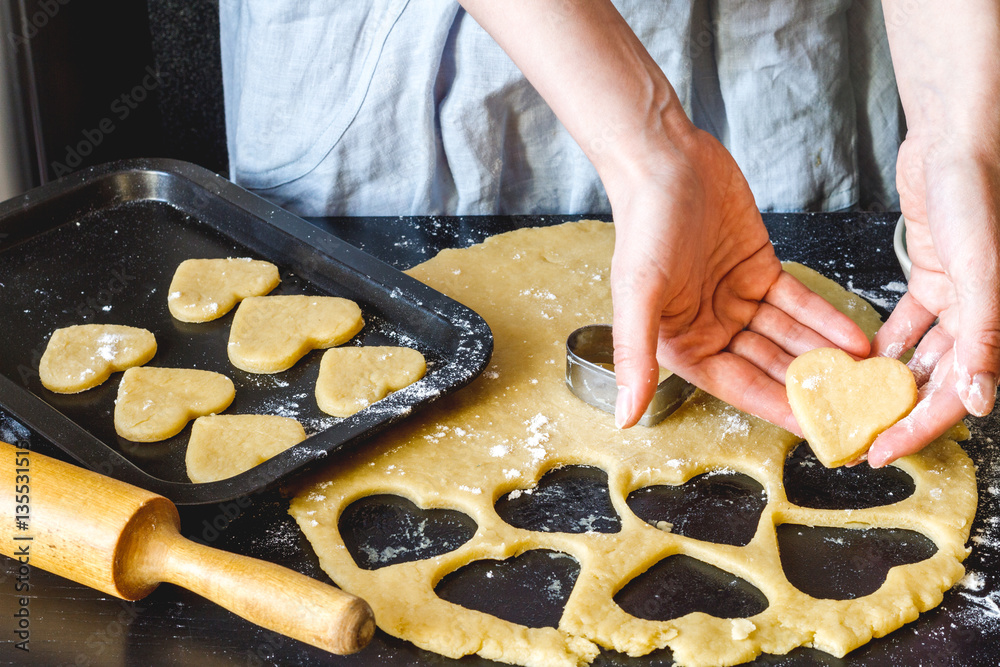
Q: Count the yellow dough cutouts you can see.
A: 7